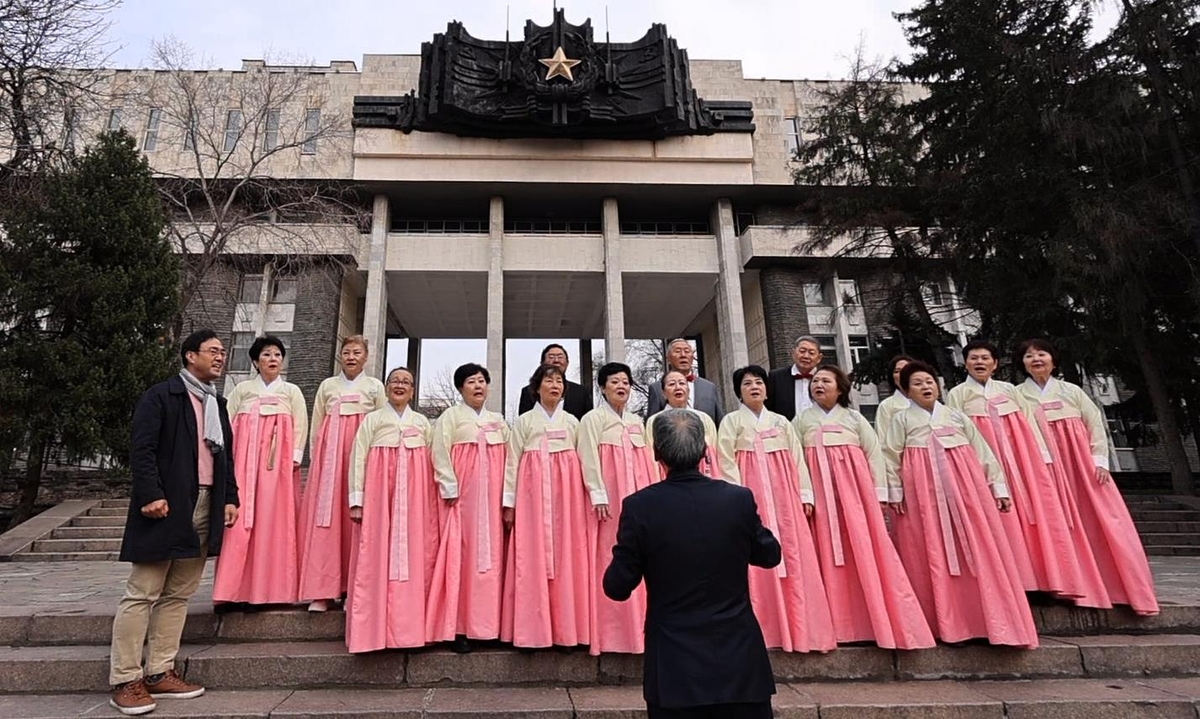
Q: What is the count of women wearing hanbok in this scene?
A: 13